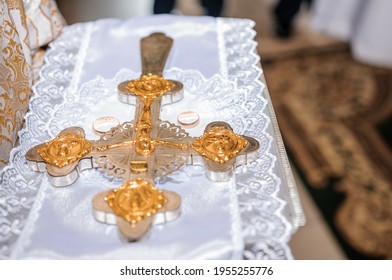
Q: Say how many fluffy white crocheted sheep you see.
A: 0